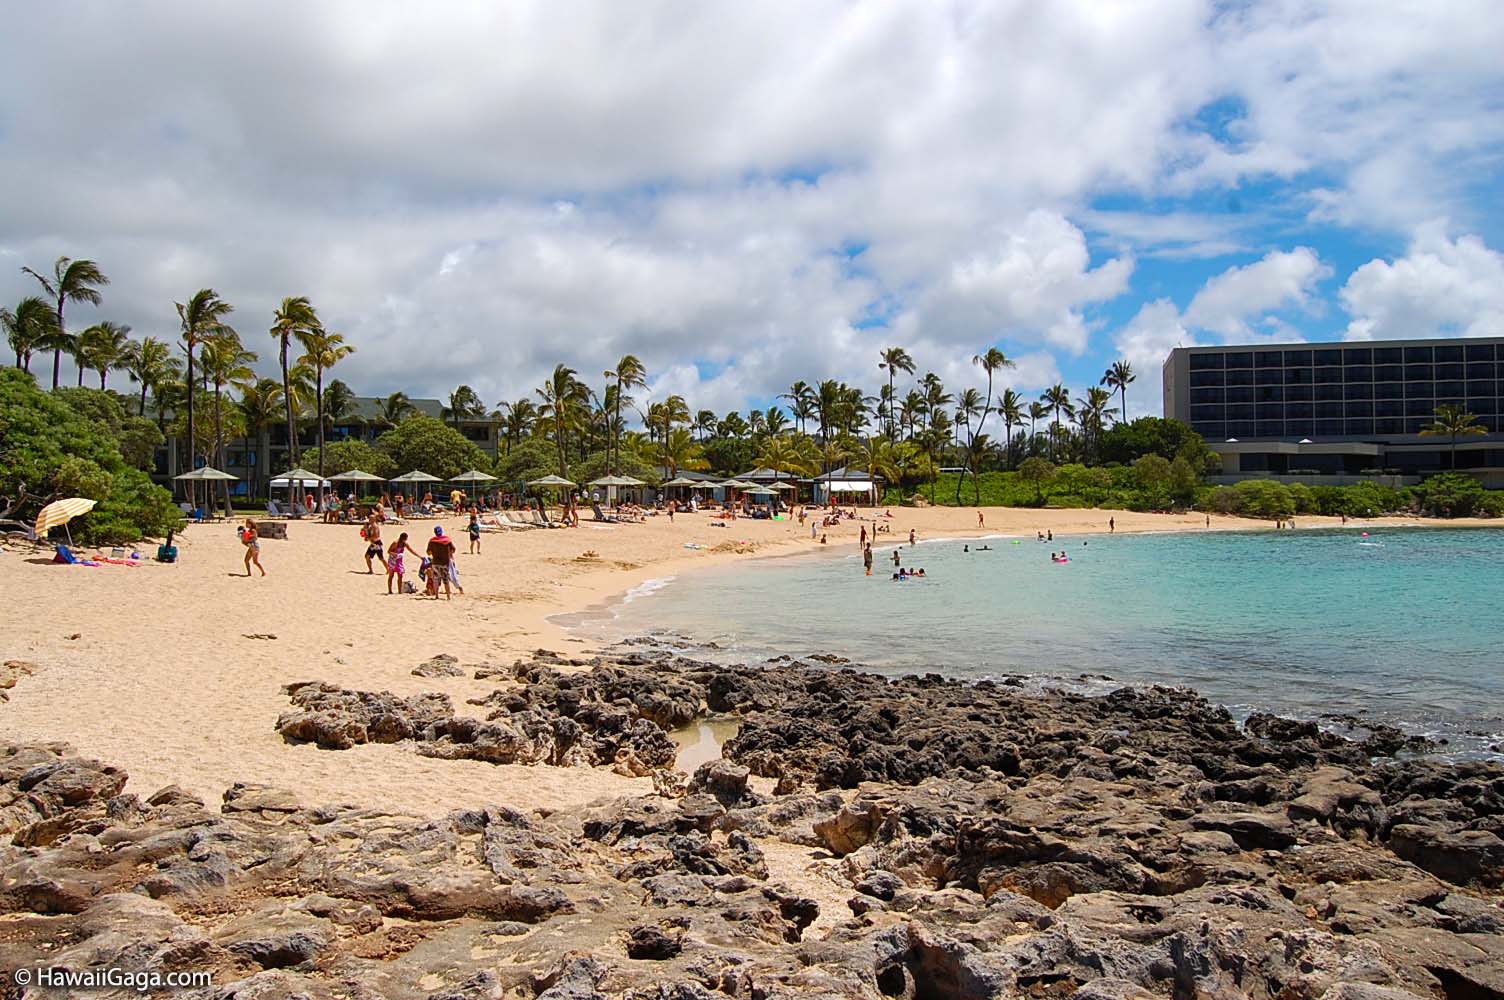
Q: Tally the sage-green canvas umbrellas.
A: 14